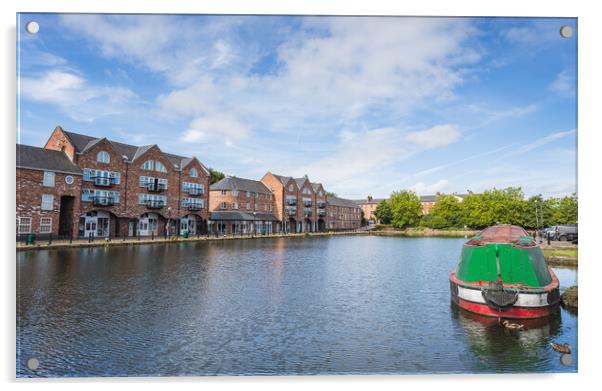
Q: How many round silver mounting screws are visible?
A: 4